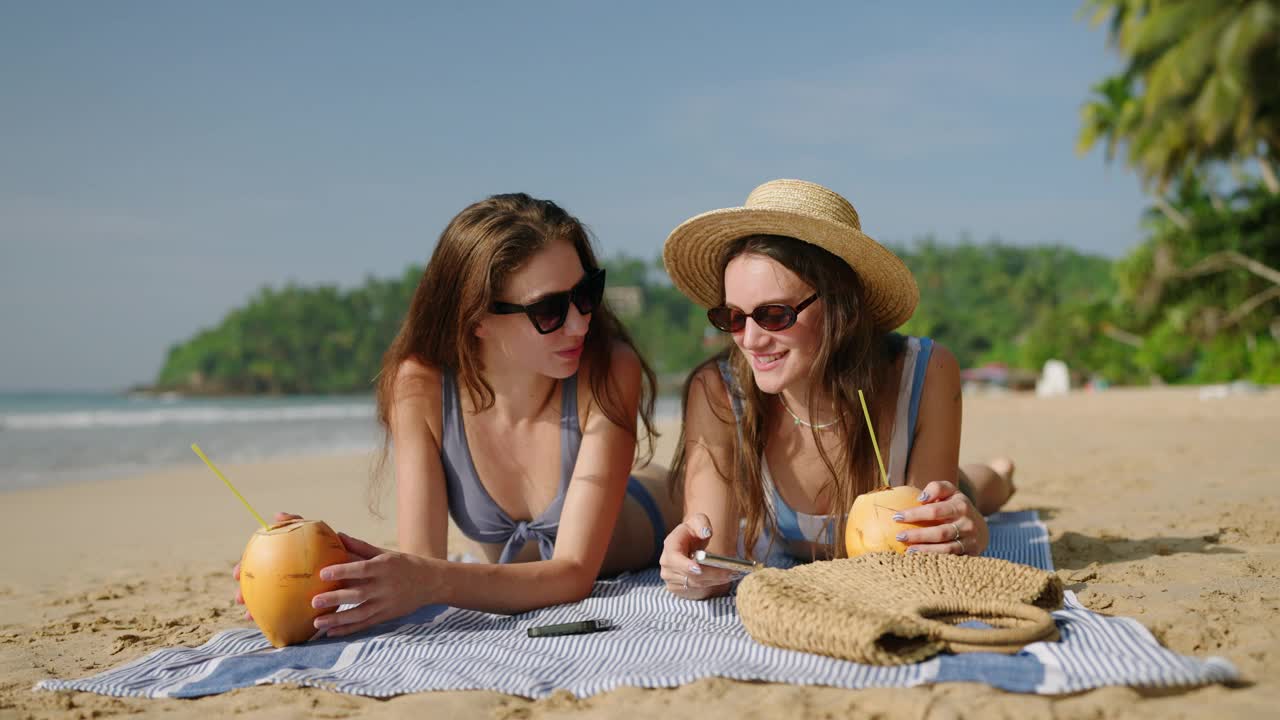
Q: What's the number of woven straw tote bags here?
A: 1